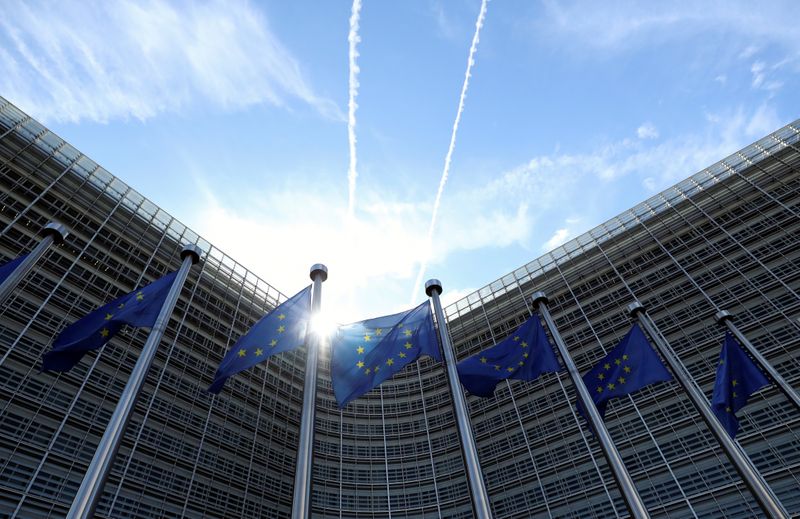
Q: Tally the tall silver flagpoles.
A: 7